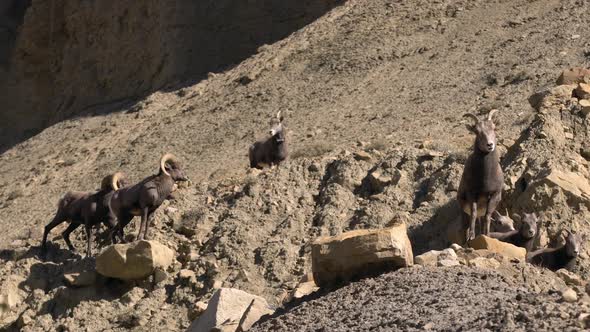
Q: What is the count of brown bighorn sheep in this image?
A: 7